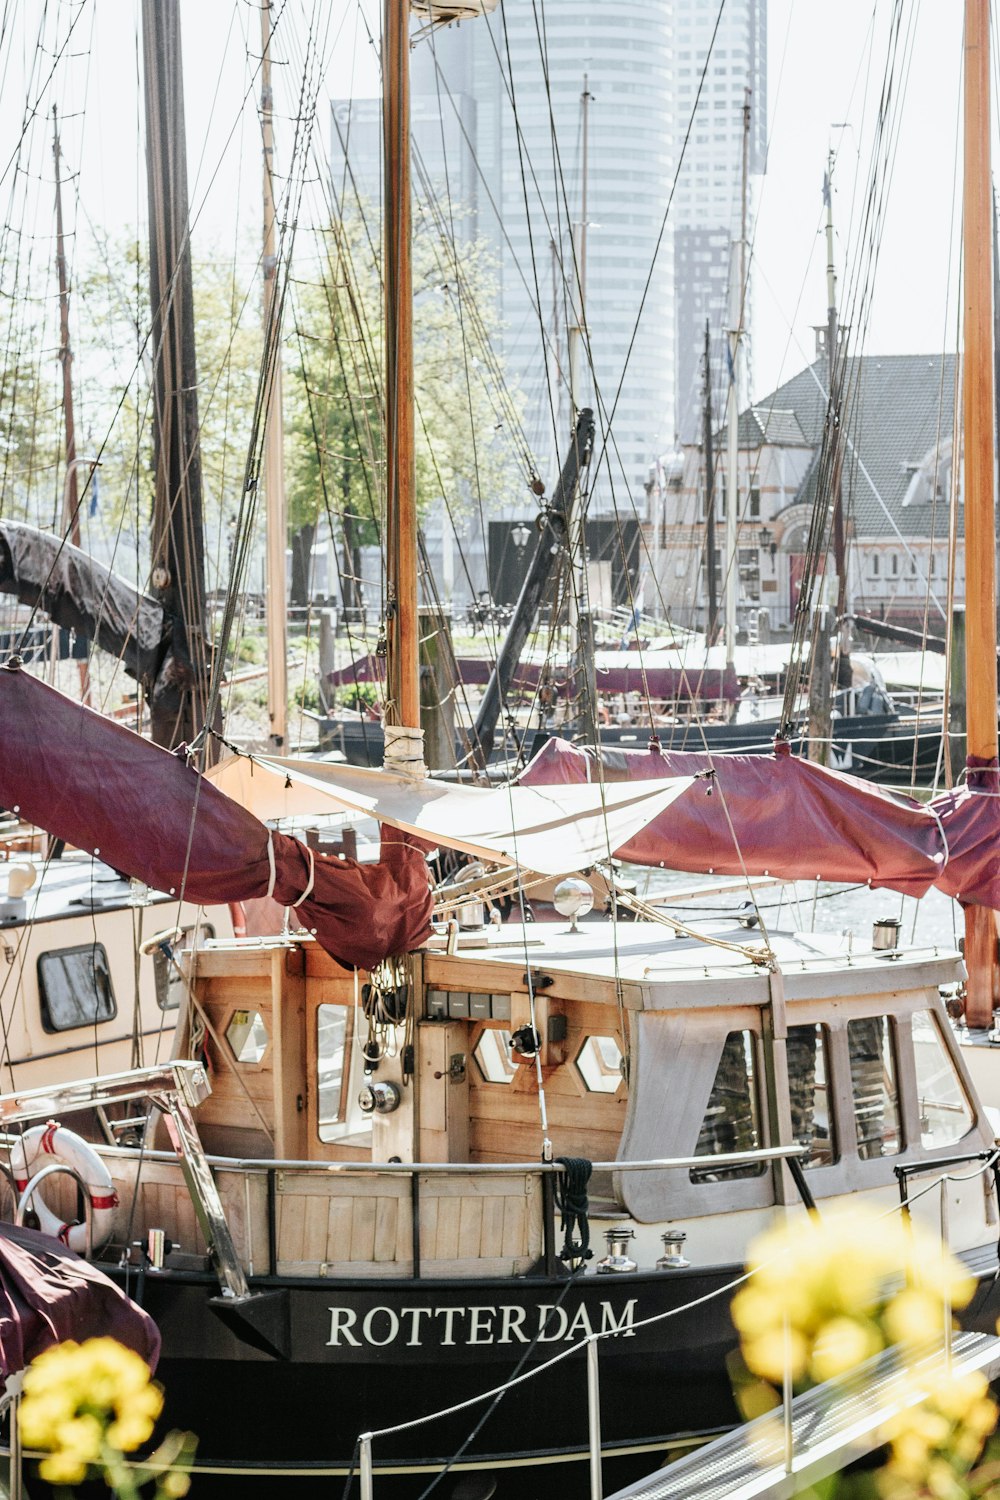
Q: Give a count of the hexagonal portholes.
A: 3